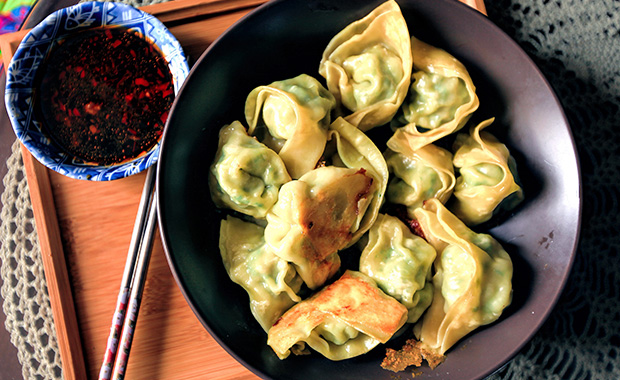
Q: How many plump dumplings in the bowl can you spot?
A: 11